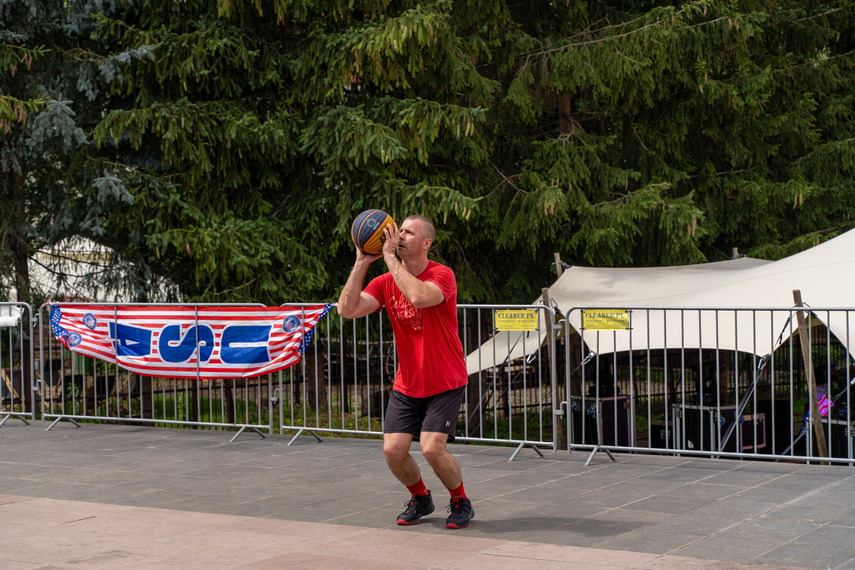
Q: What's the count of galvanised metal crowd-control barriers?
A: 4